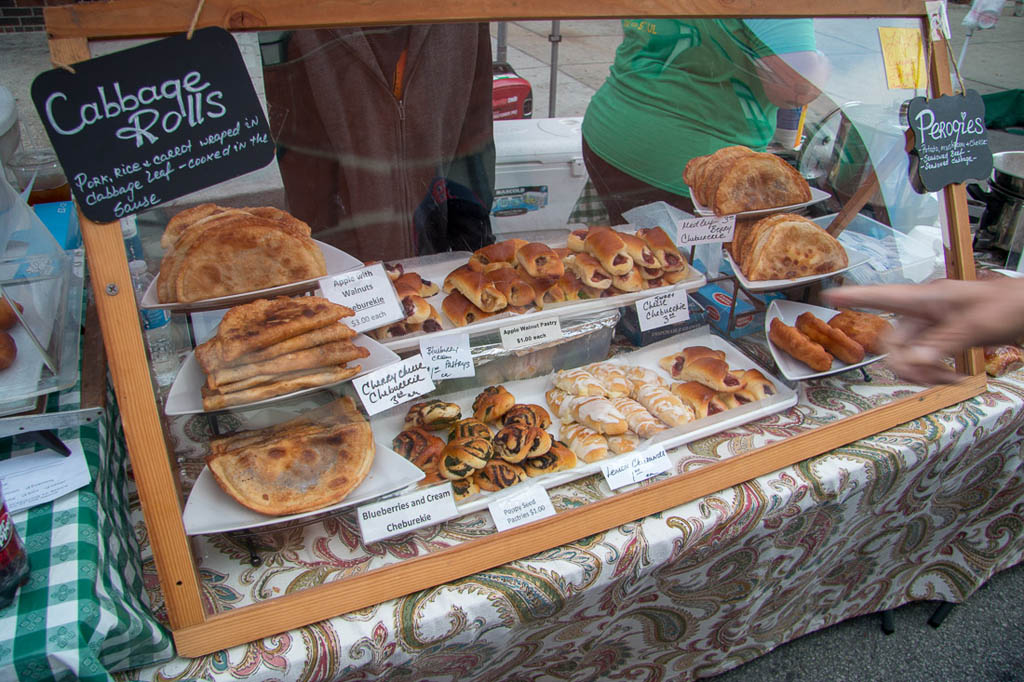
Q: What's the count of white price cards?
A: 9